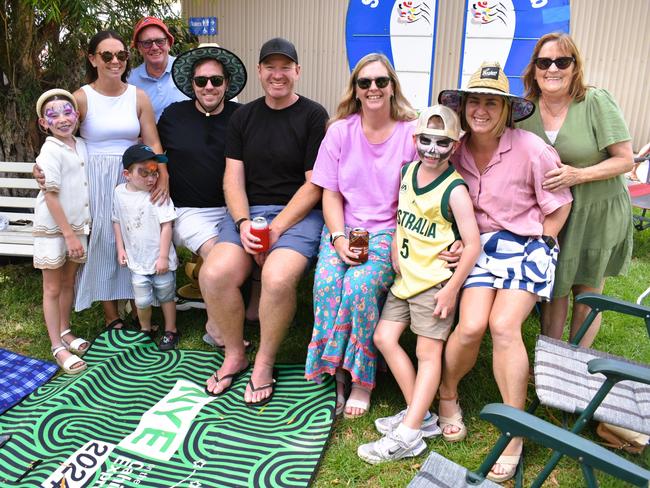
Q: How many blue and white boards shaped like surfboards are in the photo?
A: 2